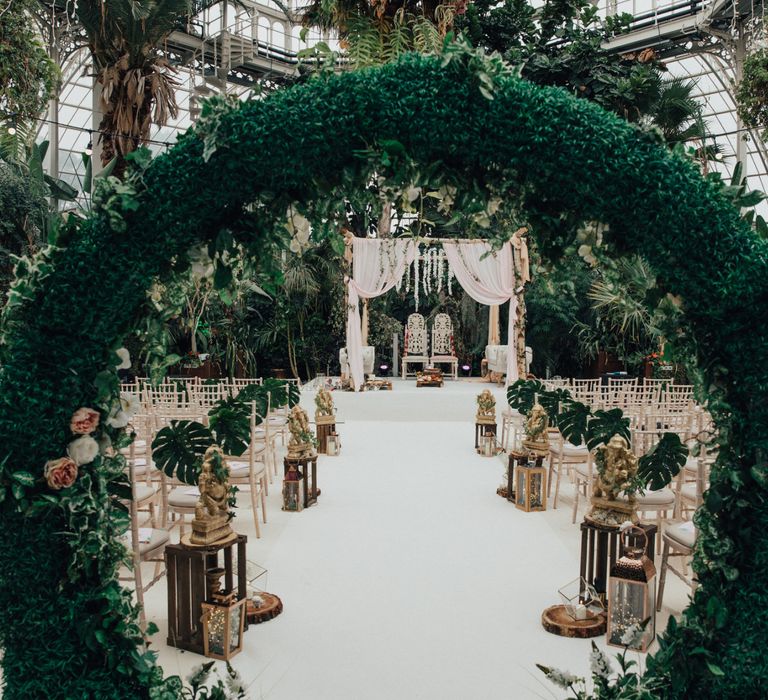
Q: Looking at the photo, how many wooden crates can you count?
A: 6